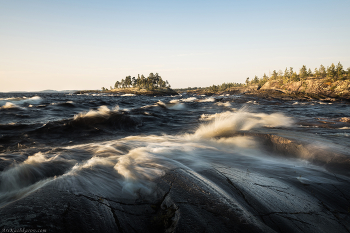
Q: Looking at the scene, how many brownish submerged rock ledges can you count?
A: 1